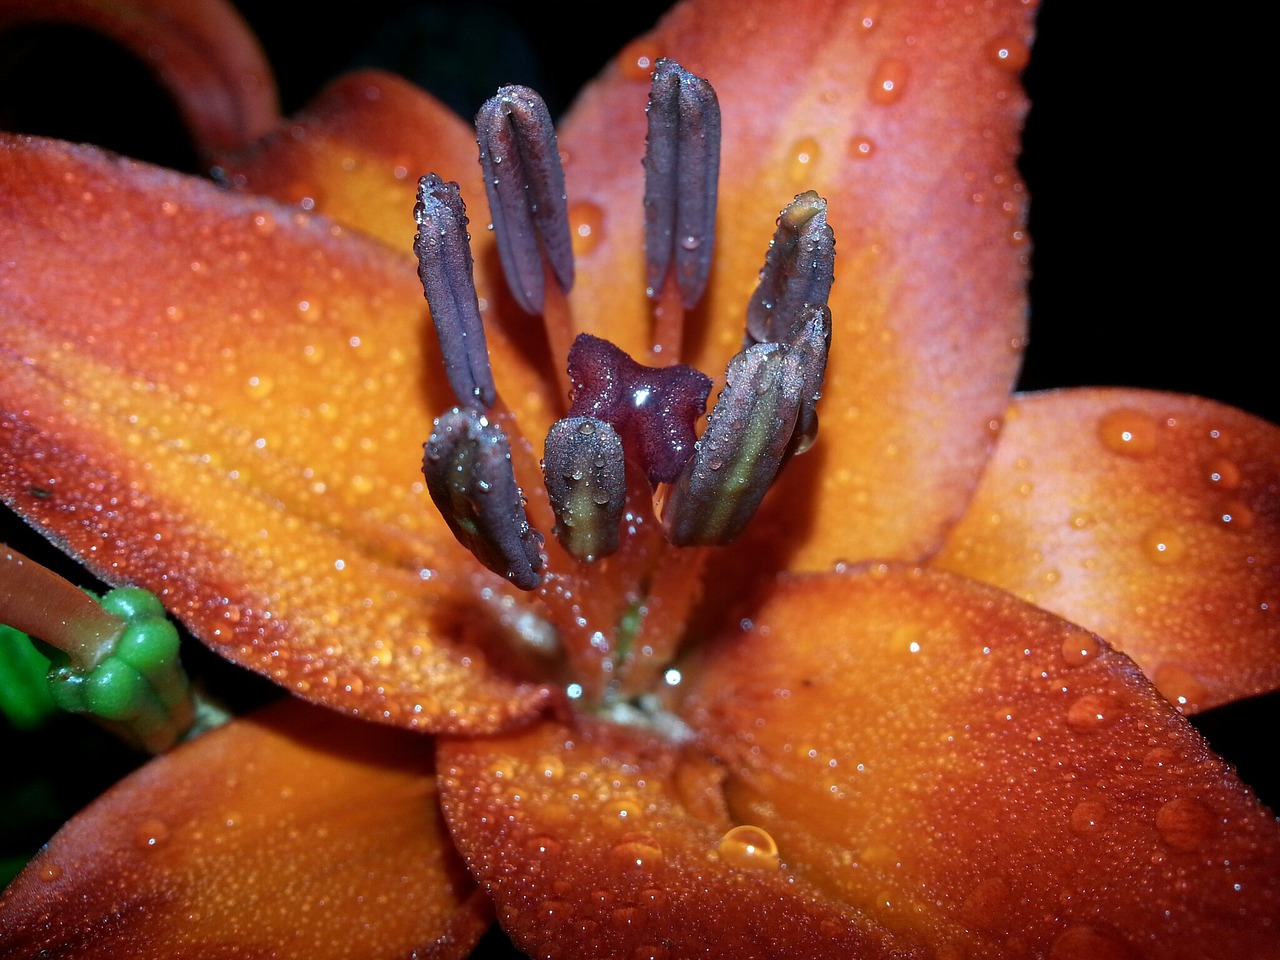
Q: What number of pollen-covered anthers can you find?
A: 8